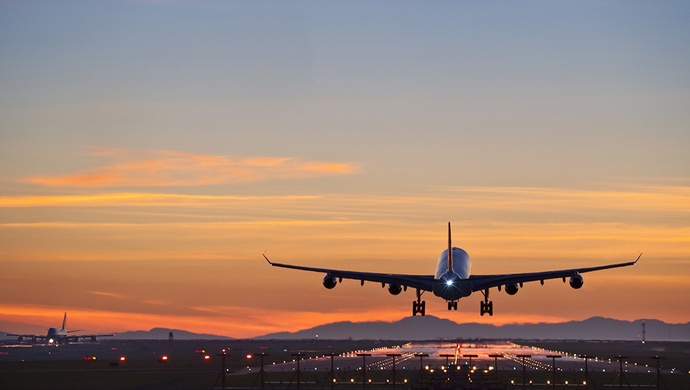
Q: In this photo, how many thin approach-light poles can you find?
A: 15